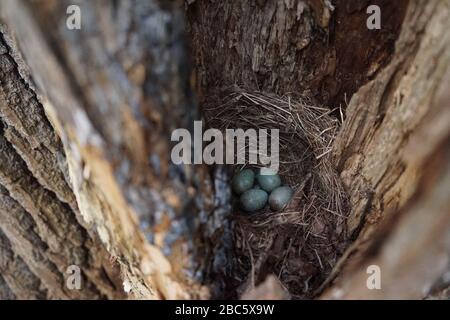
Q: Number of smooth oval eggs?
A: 4